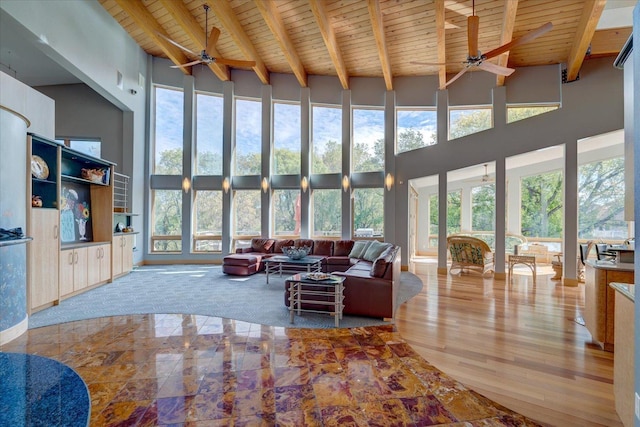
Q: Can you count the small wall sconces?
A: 6